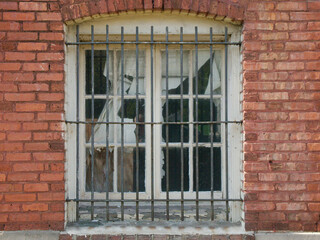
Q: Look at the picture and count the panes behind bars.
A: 12